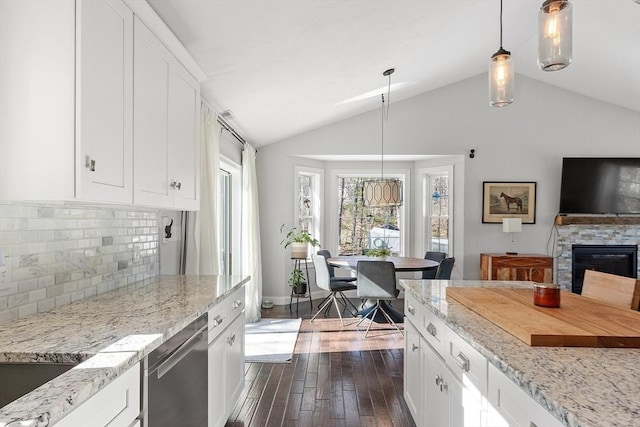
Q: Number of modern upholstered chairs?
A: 5